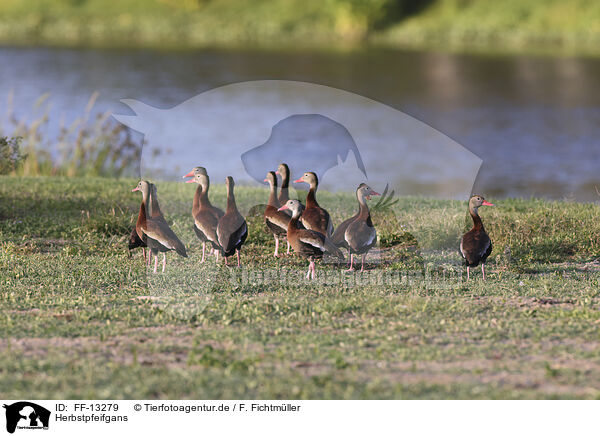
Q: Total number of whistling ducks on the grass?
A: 12